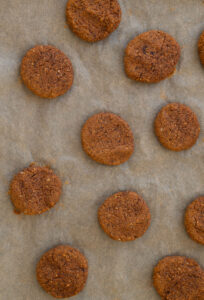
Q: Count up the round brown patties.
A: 11